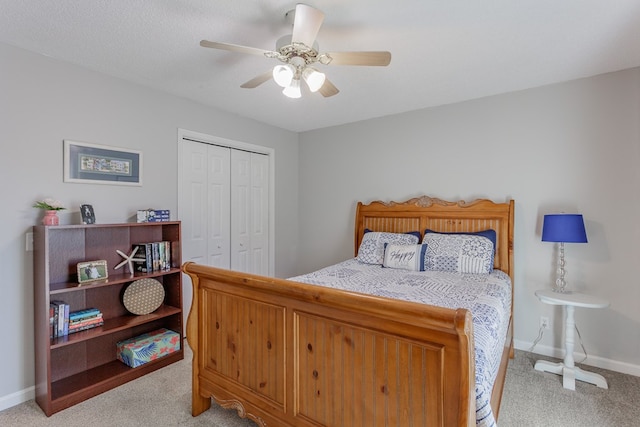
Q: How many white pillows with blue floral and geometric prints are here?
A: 2